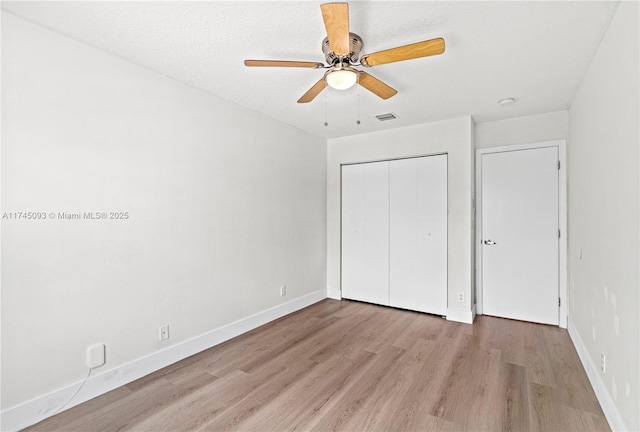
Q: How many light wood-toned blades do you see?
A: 5